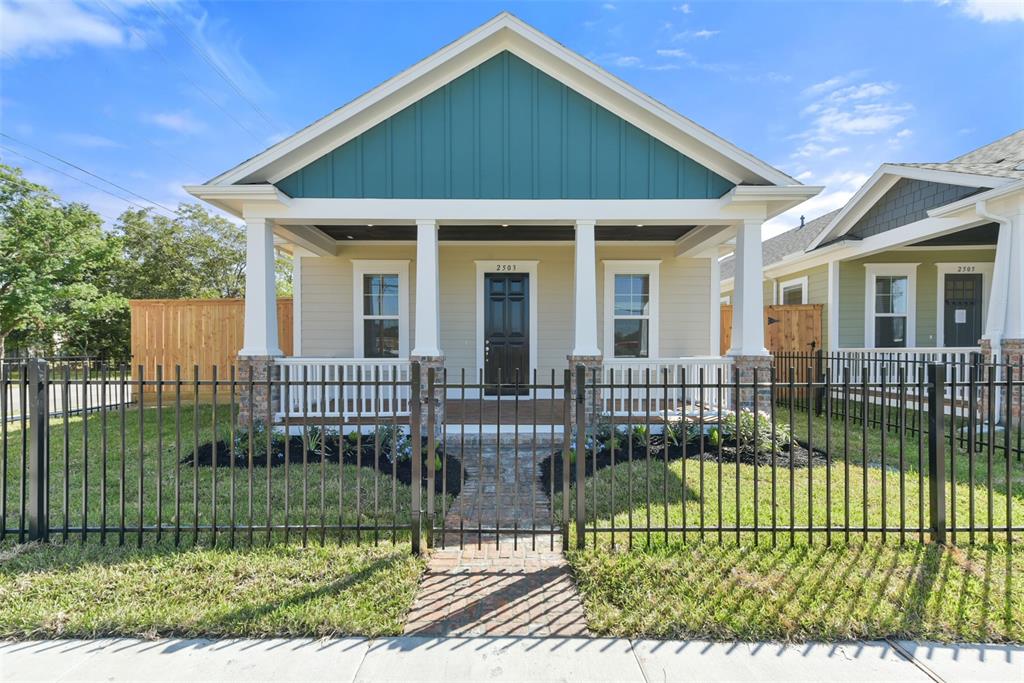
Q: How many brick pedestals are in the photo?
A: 5